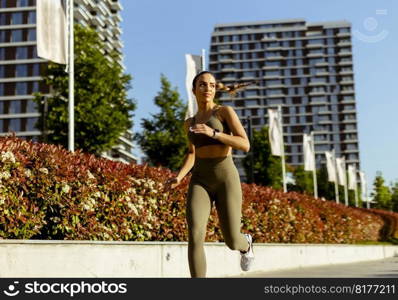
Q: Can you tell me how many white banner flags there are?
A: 8